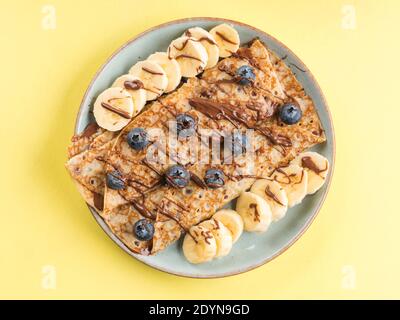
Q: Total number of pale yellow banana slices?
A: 14